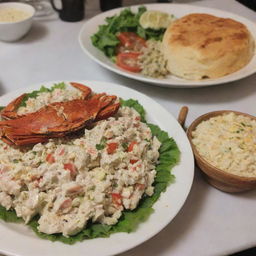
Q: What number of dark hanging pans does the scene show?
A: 0